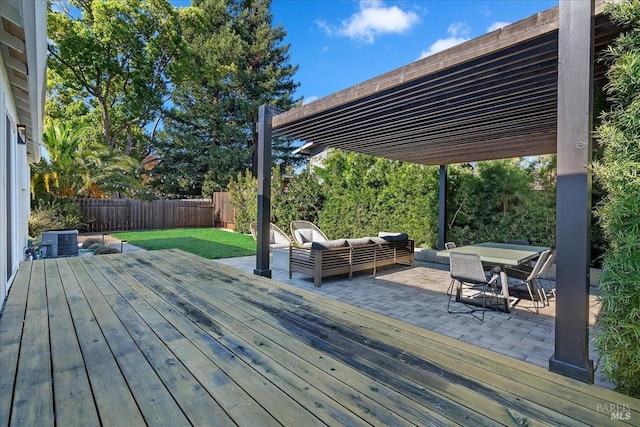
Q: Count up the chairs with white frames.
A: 2